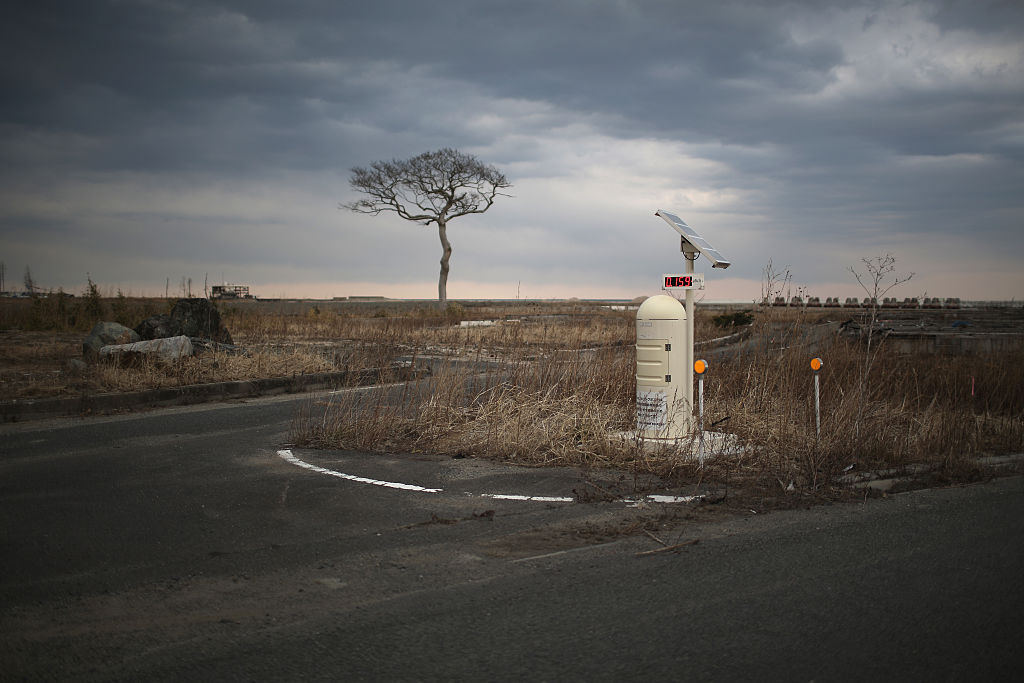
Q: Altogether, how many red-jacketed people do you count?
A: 0